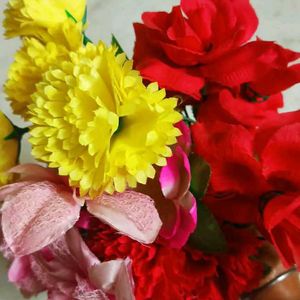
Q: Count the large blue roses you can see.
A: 0